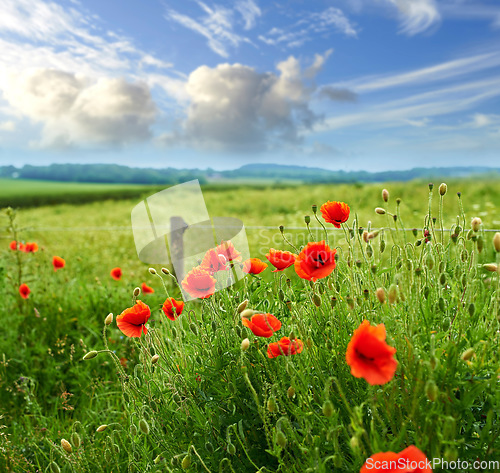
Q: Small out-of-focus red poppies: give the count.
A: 6